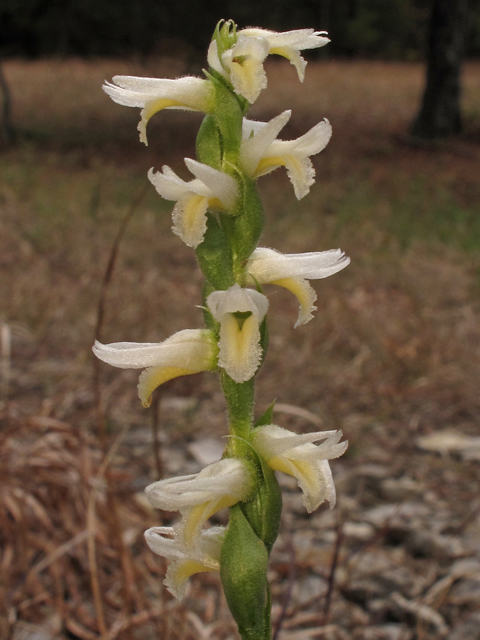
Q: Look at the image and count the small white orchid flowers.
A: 11